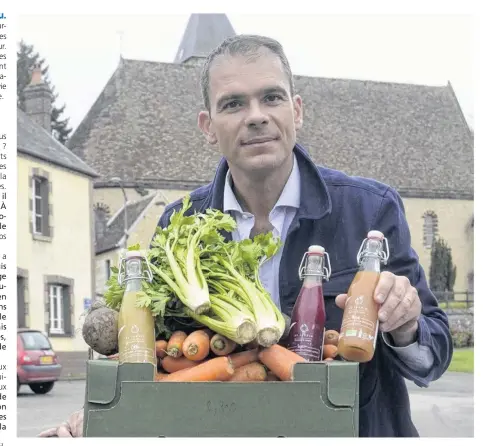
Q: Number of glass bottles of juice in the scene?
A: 3